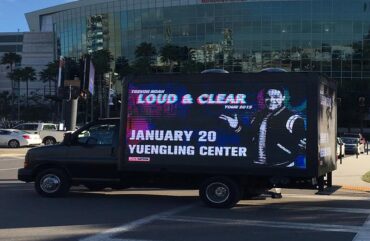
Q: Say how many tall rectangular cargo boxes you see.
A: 1